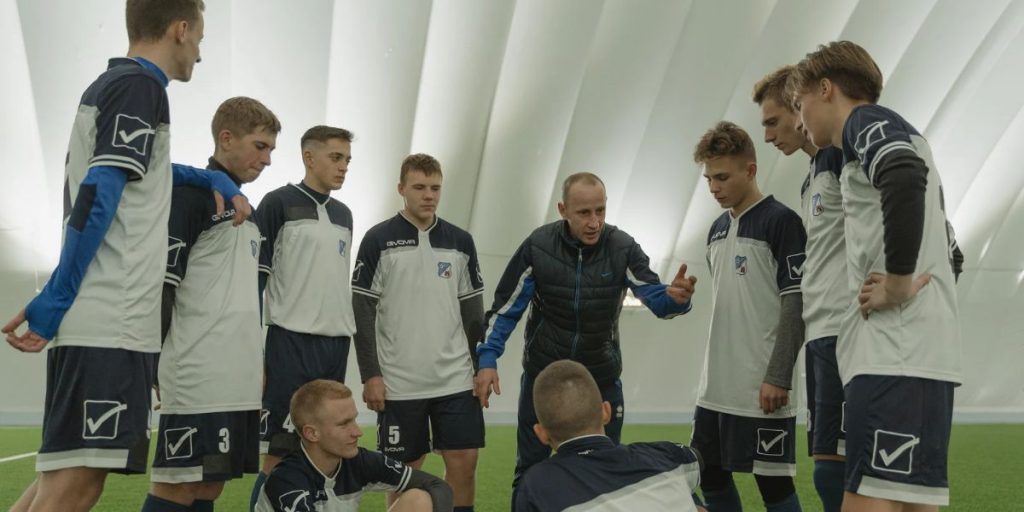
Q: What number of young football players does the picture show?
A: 9